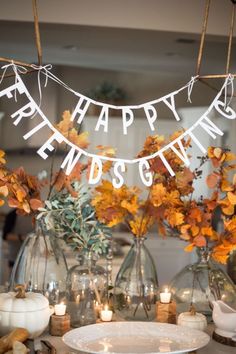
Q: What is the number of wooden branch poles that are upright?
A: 3